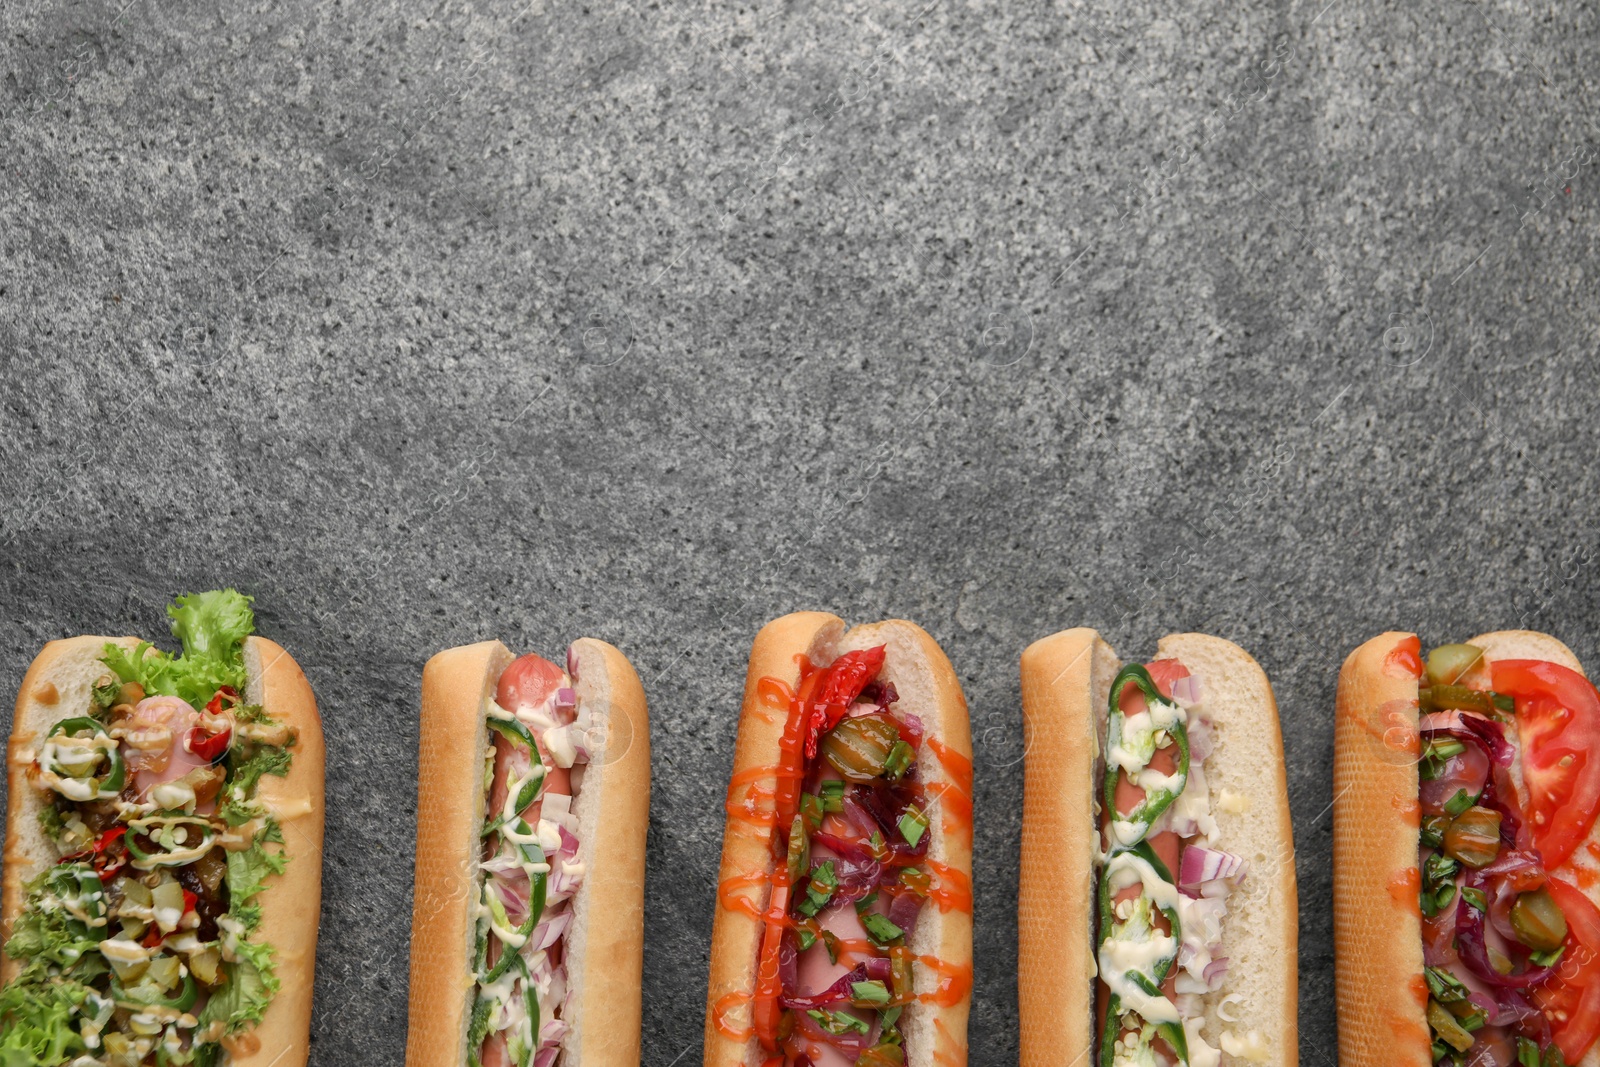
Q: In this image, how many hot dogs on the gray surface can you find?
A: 5